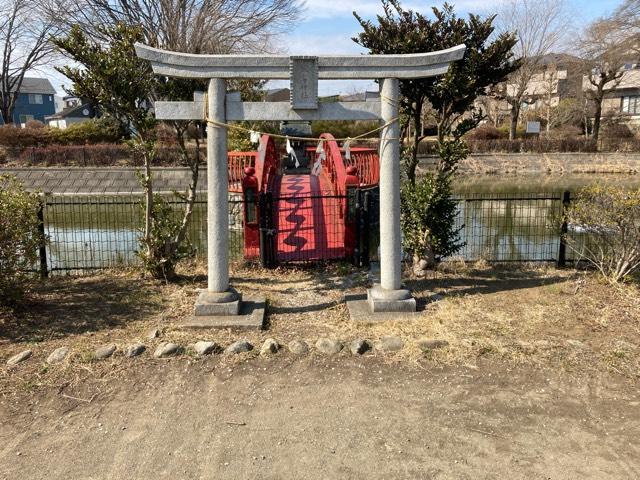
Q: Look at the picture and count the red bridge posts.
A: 2